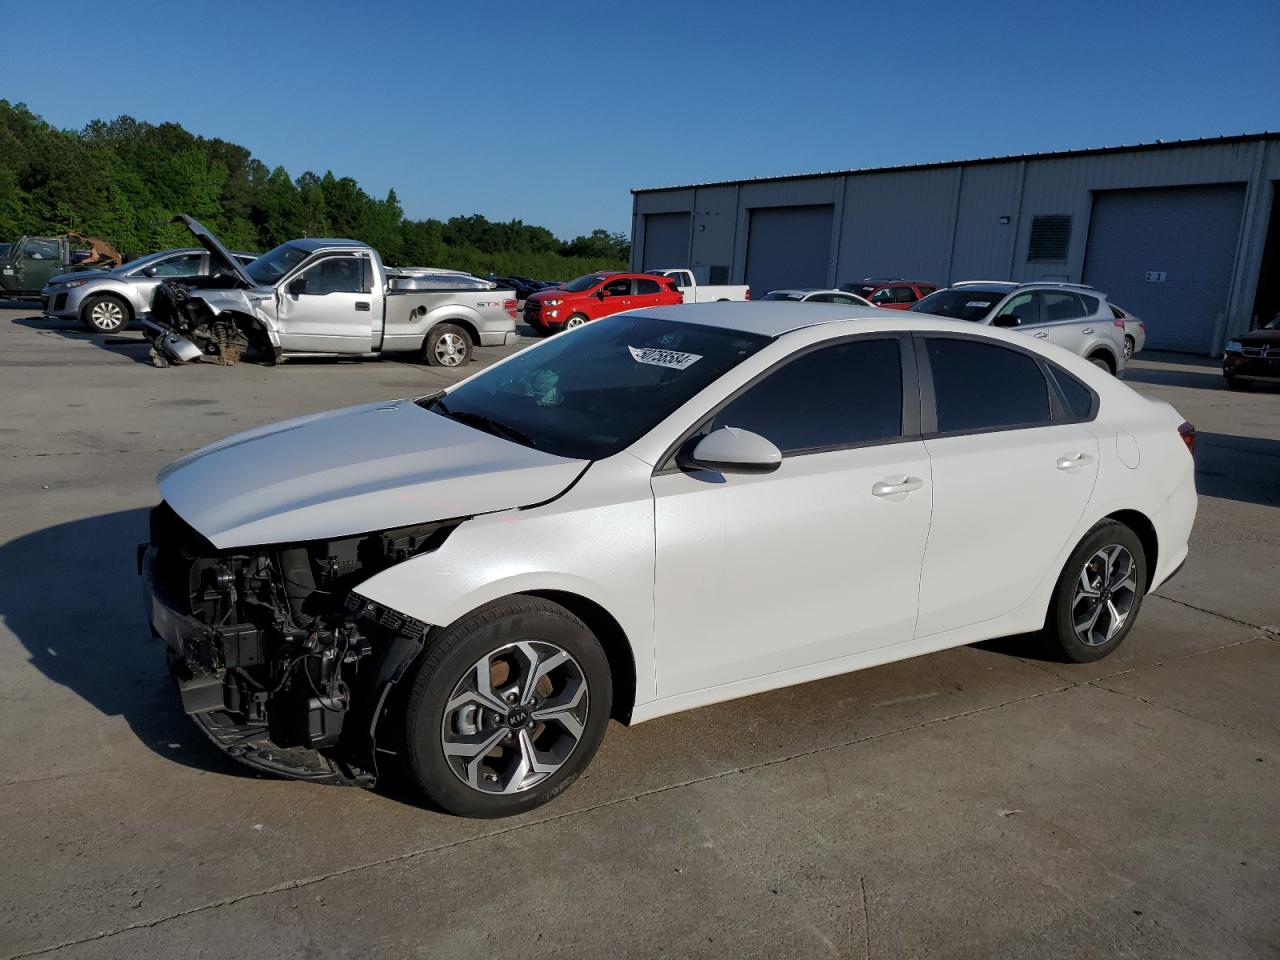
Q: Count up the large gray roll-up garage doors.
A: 3